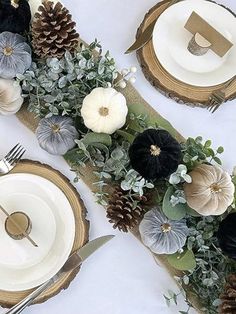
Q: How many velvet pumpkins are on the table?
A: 9